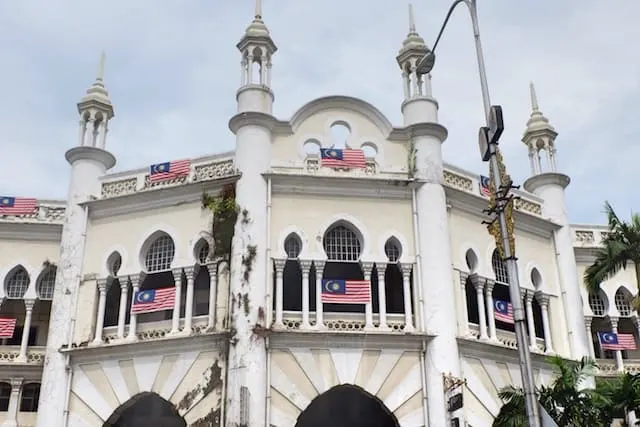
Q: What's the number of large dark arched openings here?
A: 2